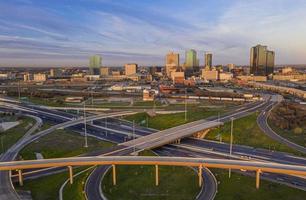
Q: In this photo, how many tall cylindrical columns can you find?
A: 6